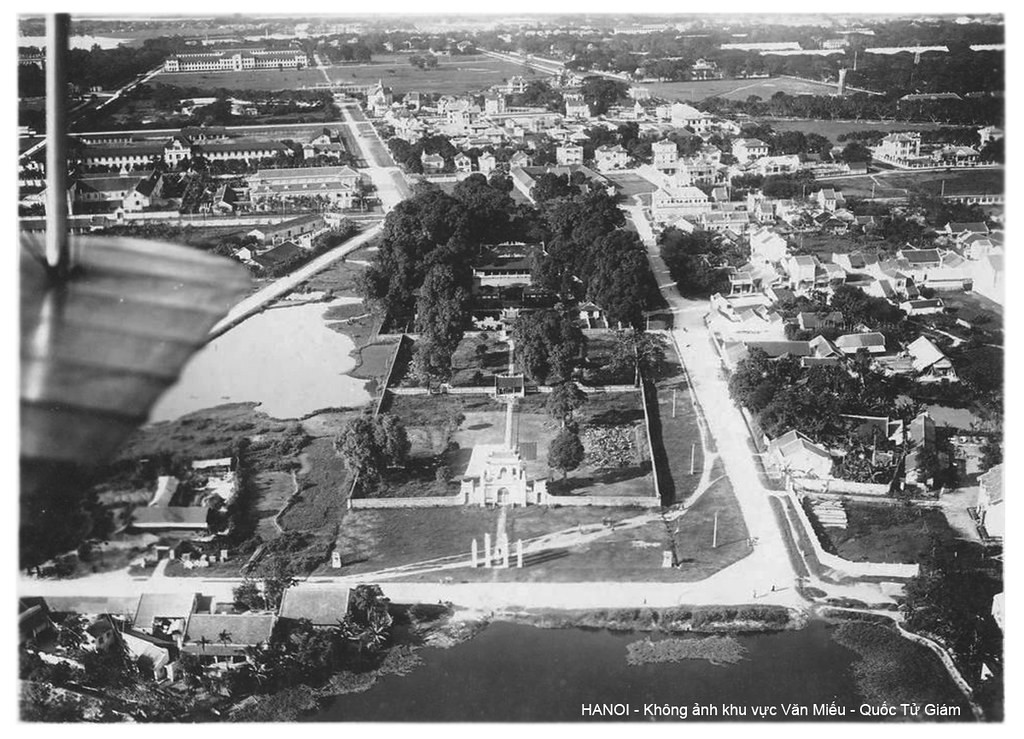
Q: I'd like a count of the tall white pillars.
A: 4